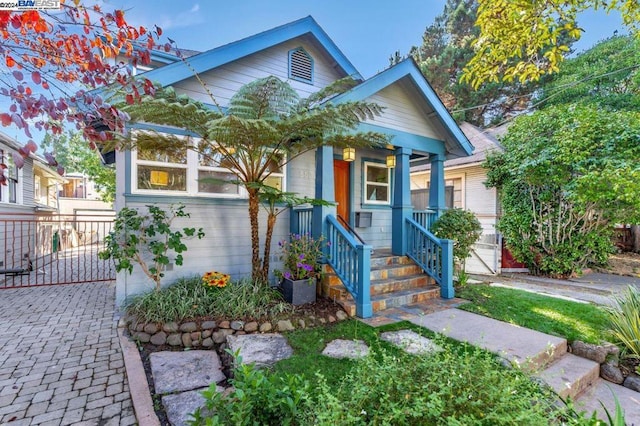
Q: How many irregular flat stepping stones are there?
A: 5